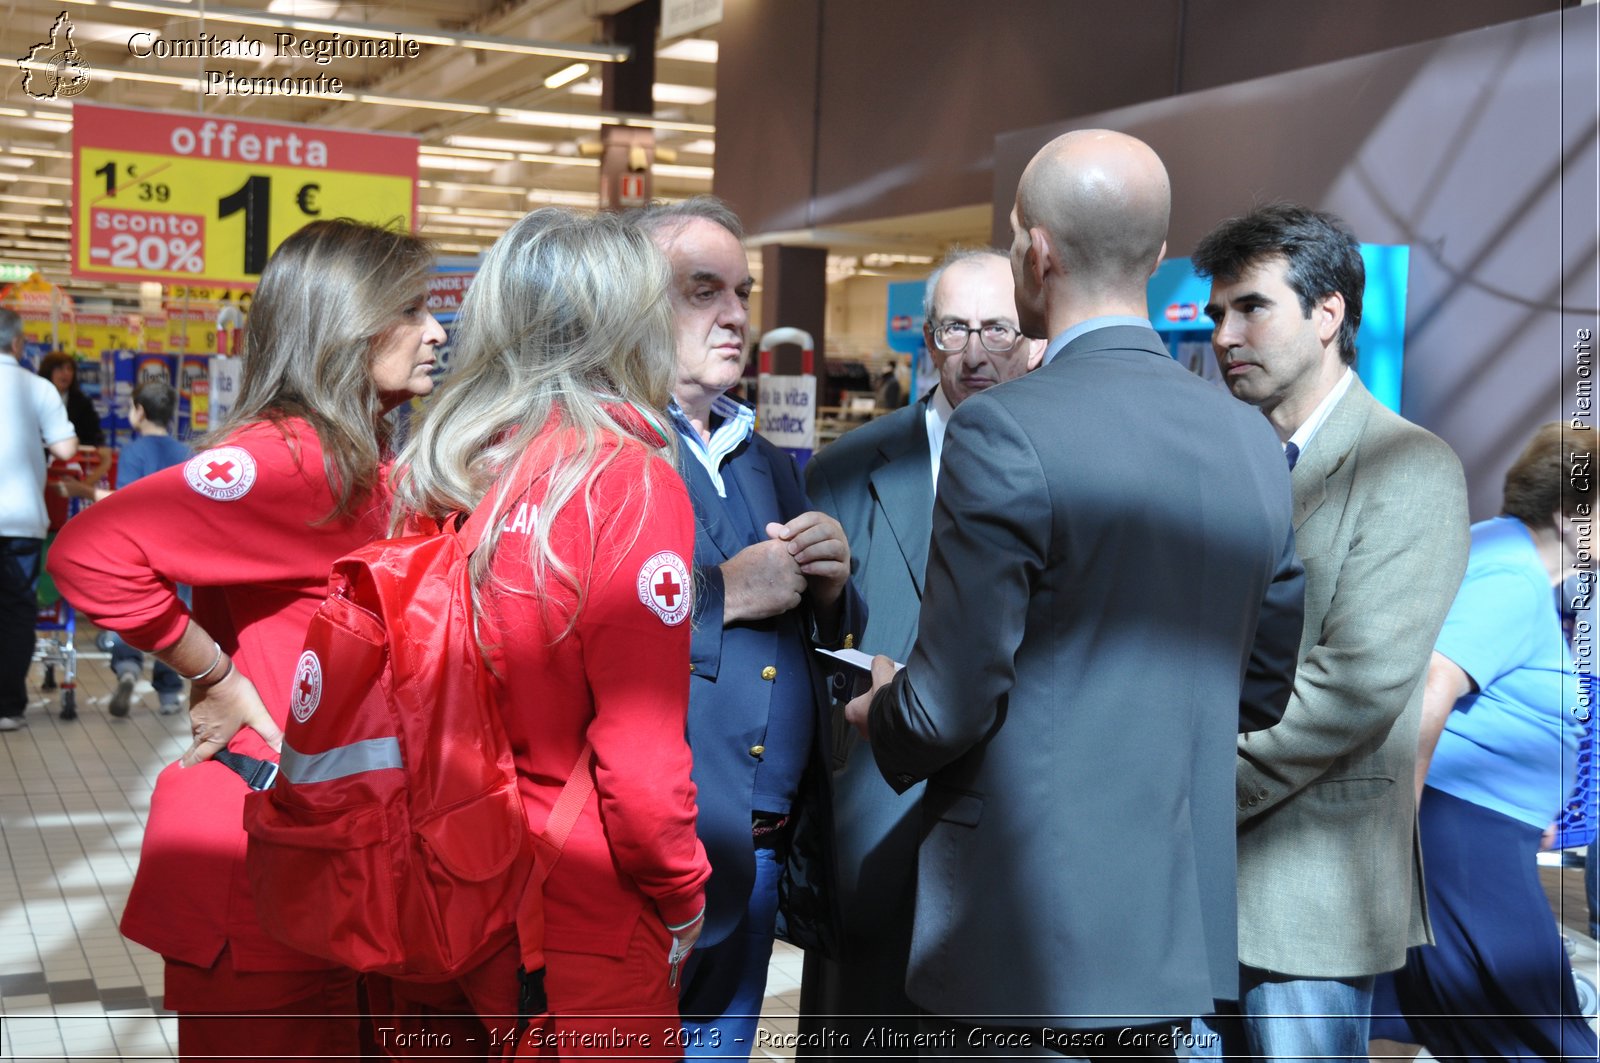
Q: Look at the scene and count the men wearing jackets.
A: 4